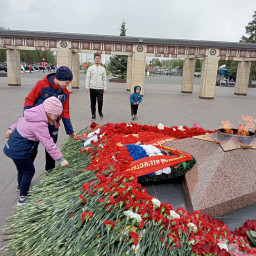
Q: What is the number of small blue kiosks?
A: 1